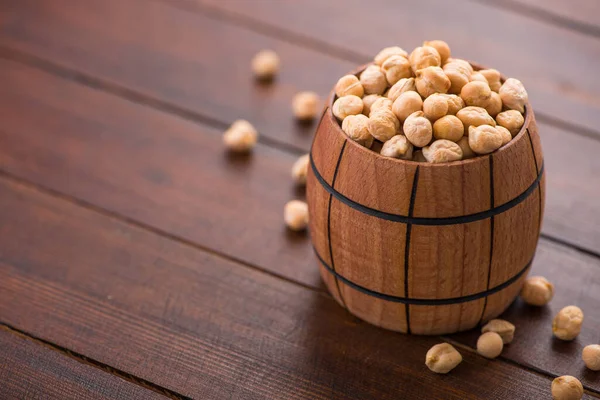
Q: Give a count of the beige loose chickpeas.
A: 12